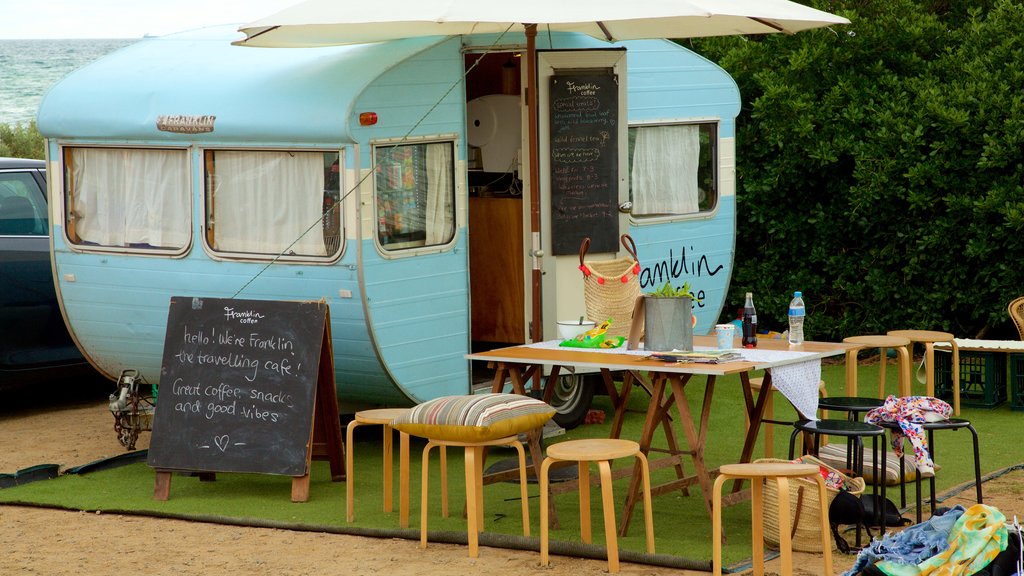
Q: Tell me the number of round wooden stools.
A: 7